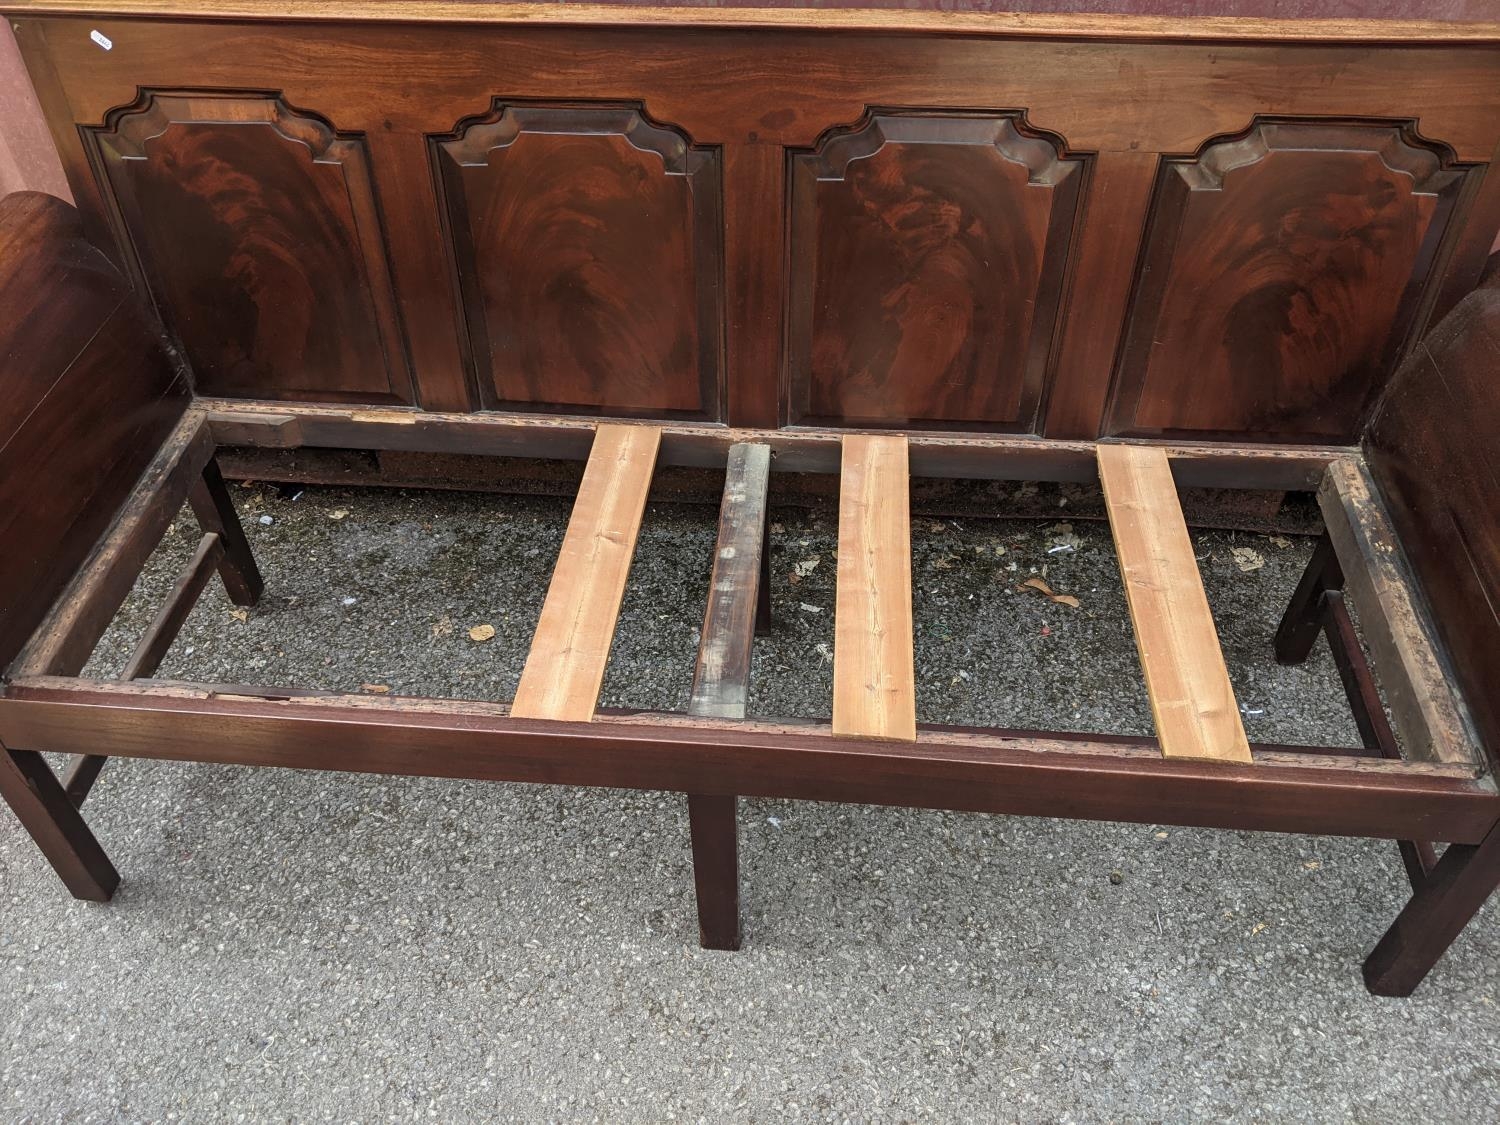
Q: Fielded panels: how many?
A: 4